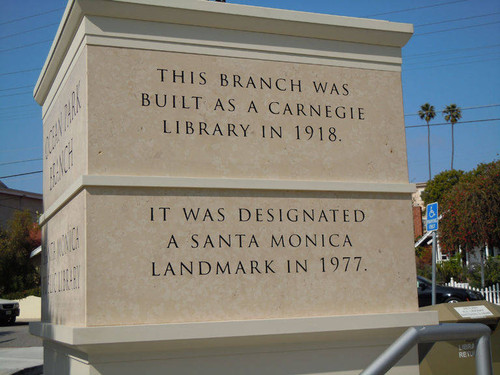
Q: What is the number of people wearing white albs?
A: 0